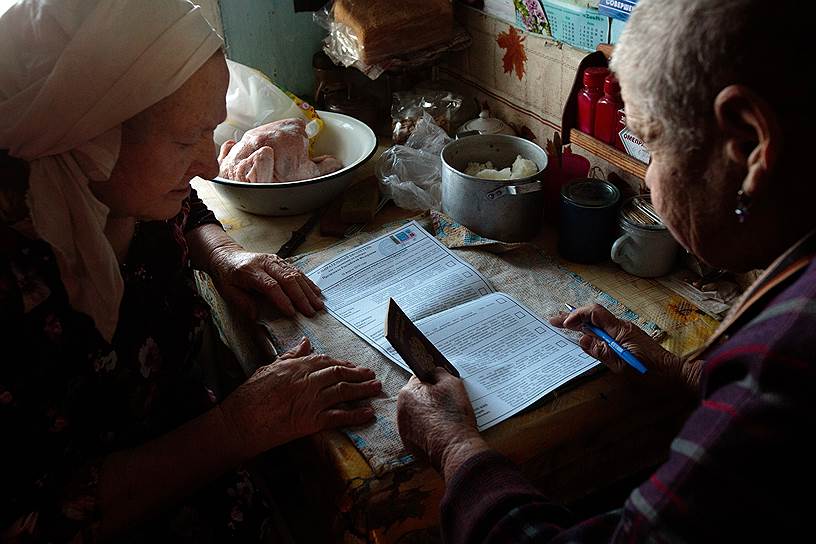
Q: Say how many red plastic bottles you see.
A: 2